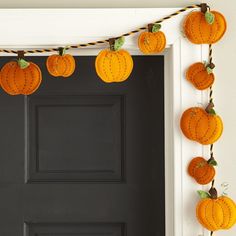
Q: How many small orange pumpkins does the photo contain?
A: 4